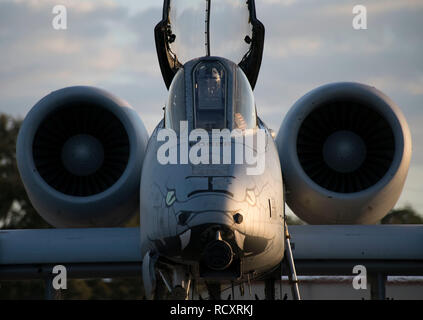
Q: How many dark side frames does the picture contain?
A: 2